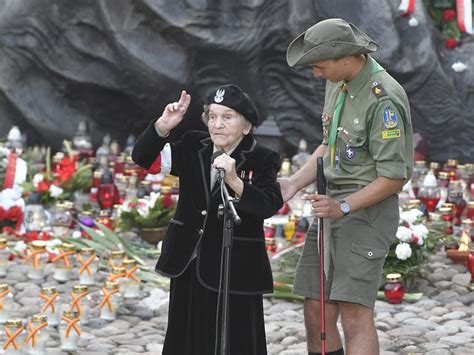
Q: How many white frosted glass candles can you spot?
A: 14